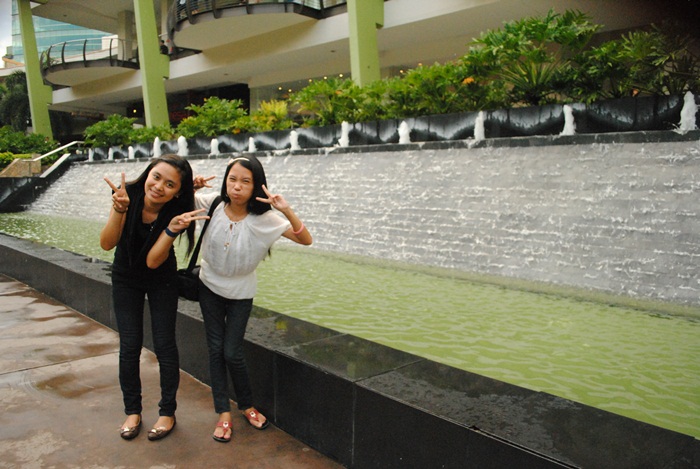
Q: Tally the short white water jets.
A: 13